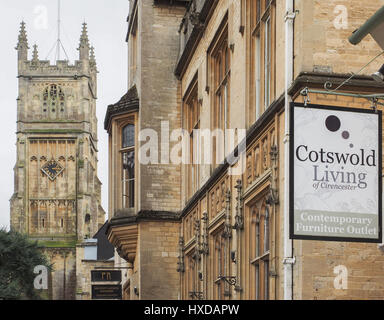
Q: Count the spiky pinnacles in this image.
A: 4